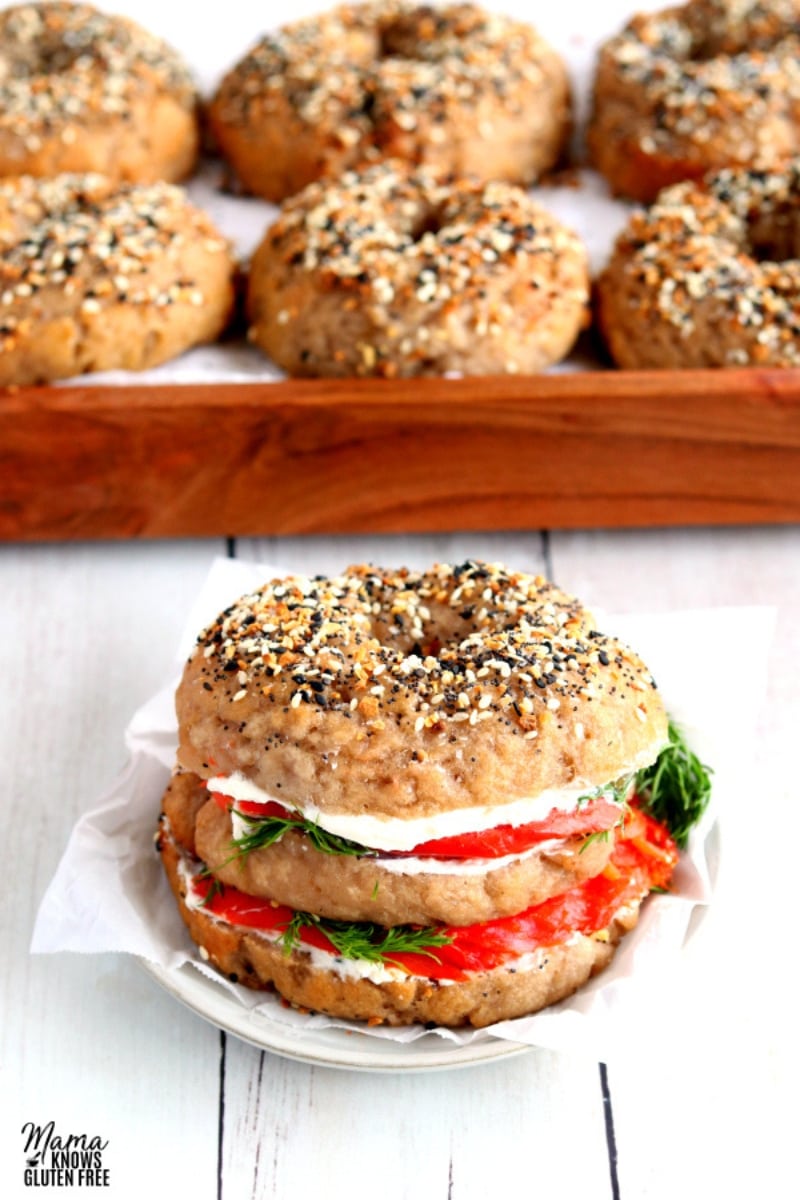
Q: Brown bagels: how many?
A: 7